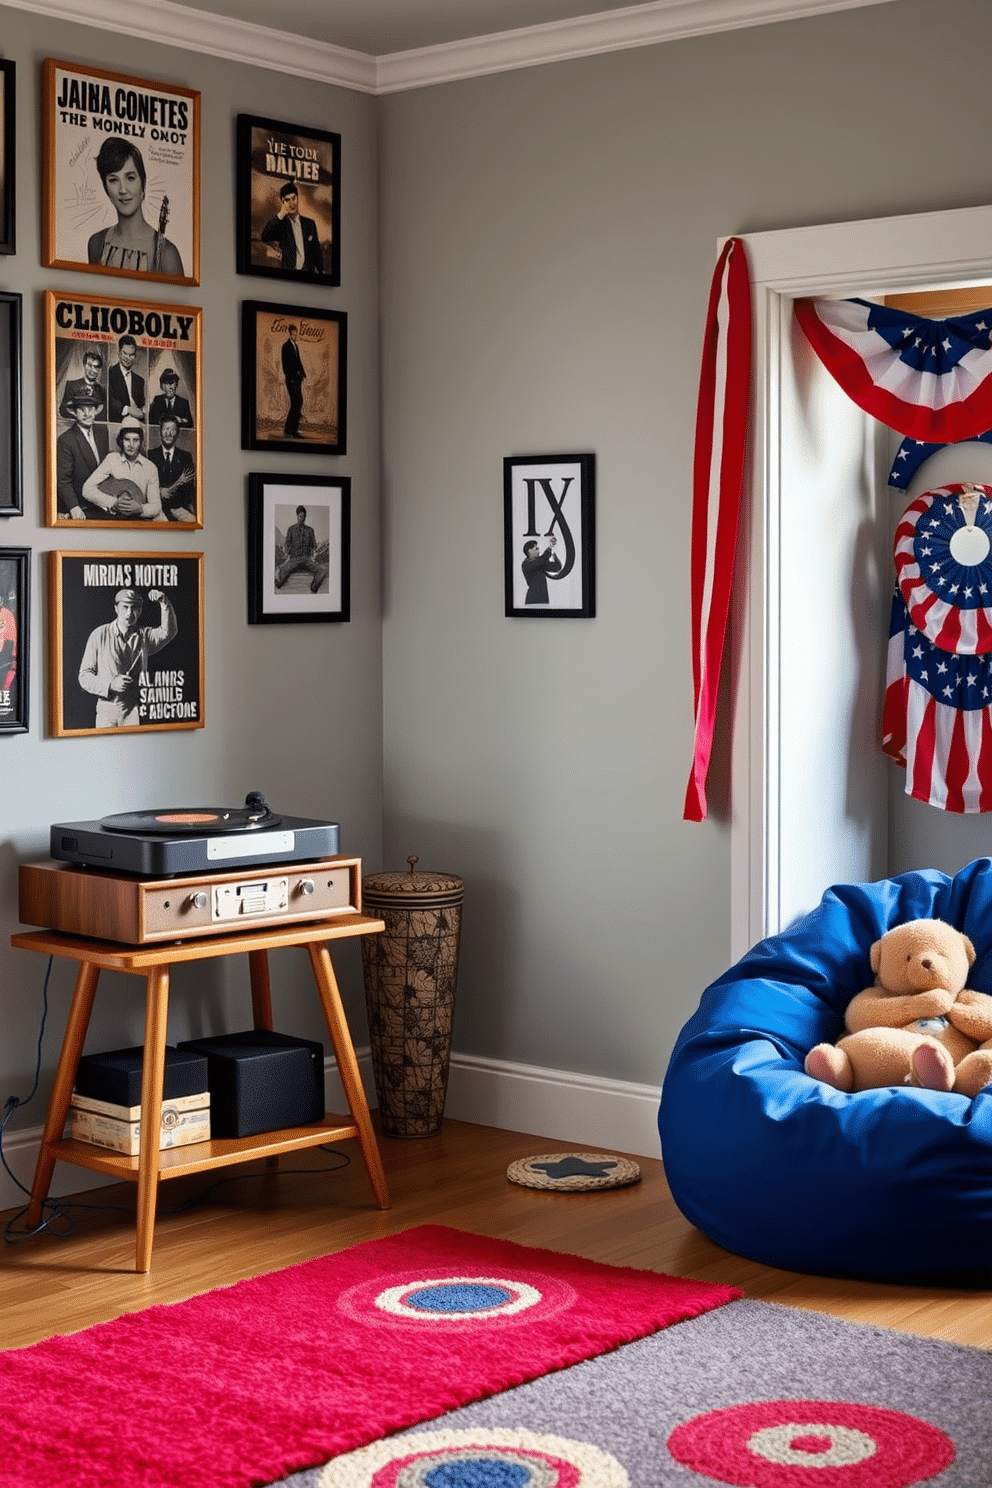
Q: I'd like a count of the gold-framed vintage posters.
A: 3